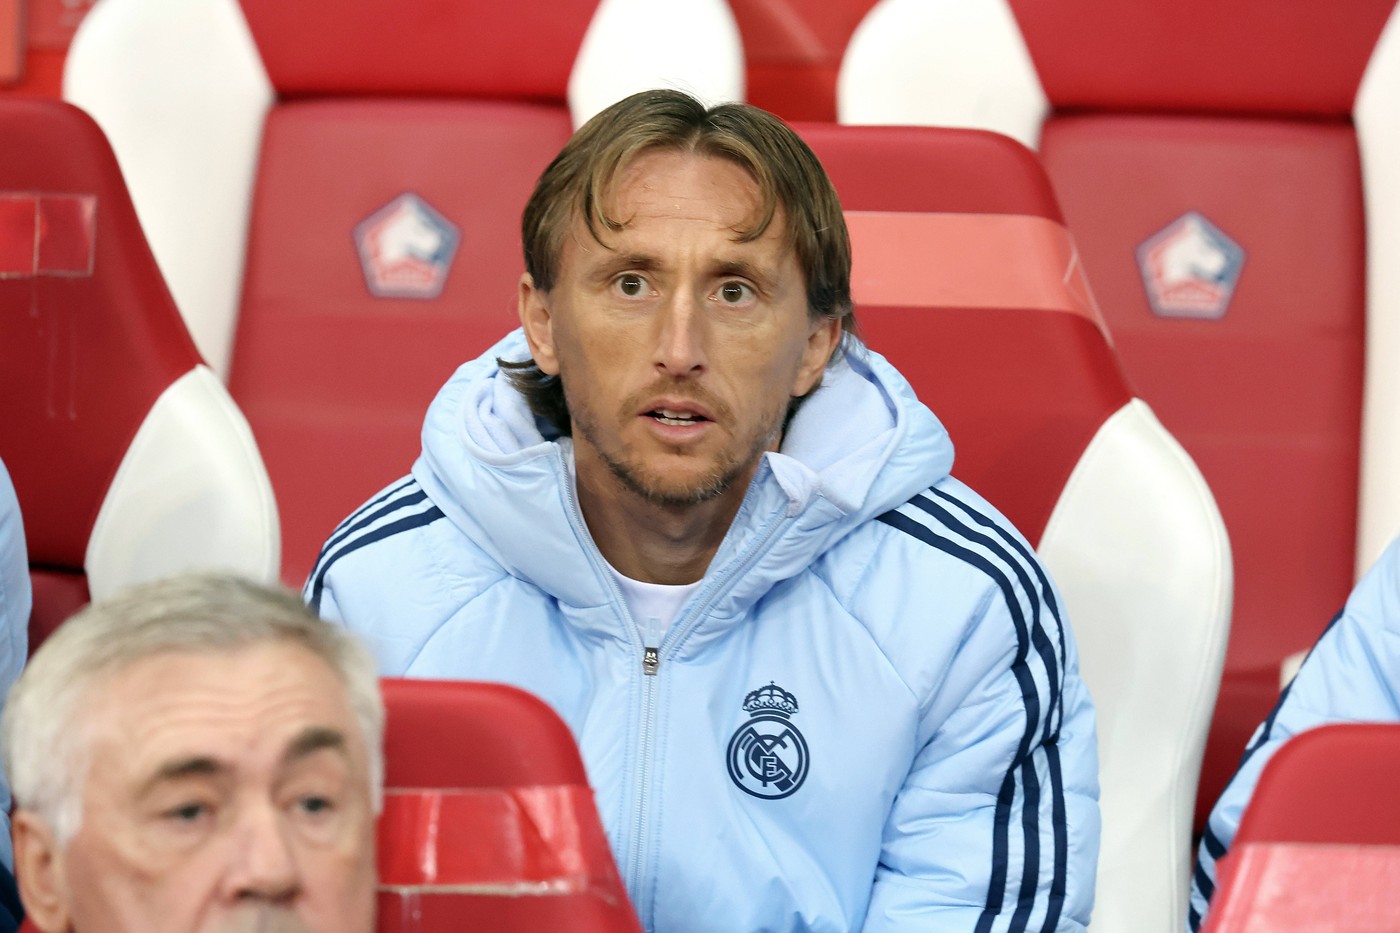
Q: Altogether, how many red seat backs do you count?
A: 6